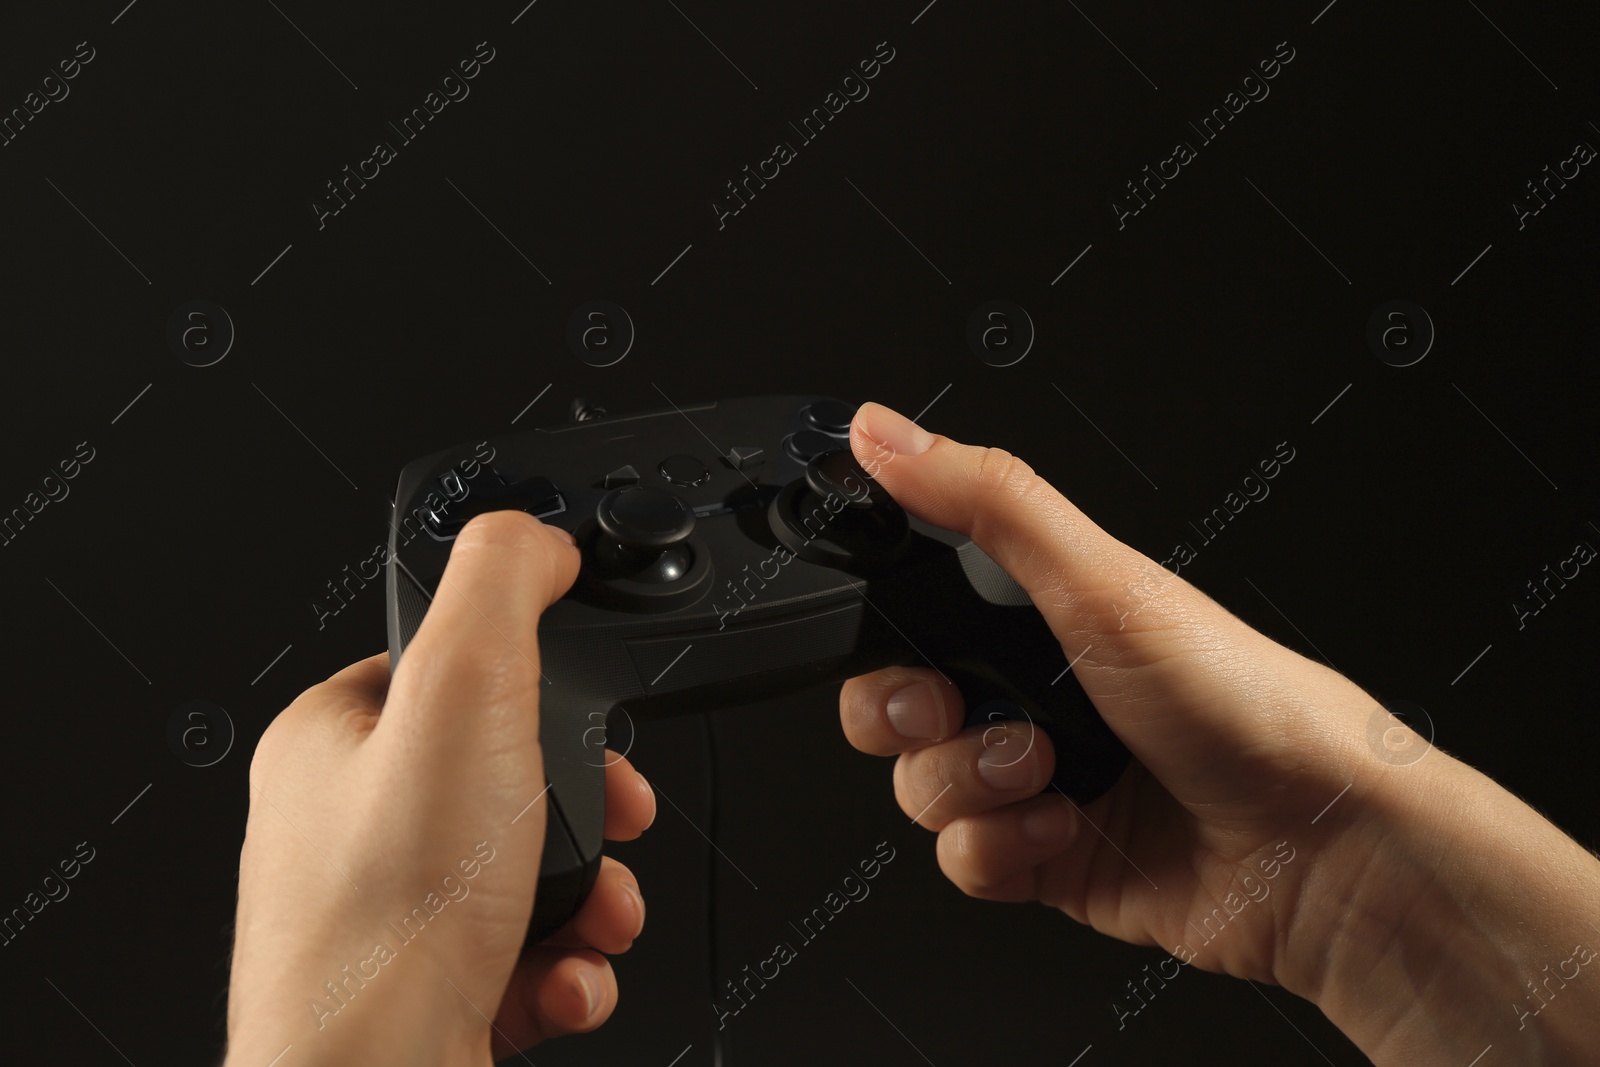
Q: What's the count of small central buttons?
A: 3